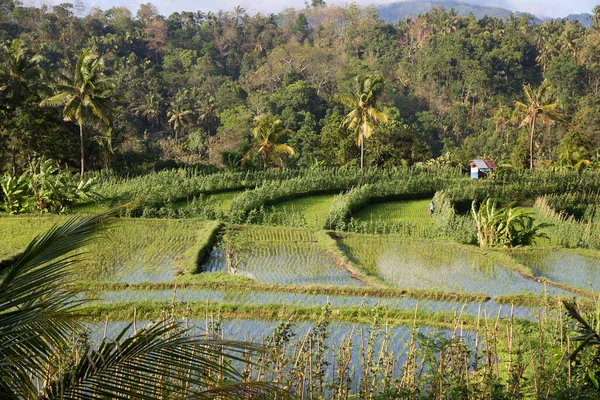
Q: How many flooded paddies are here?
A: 6